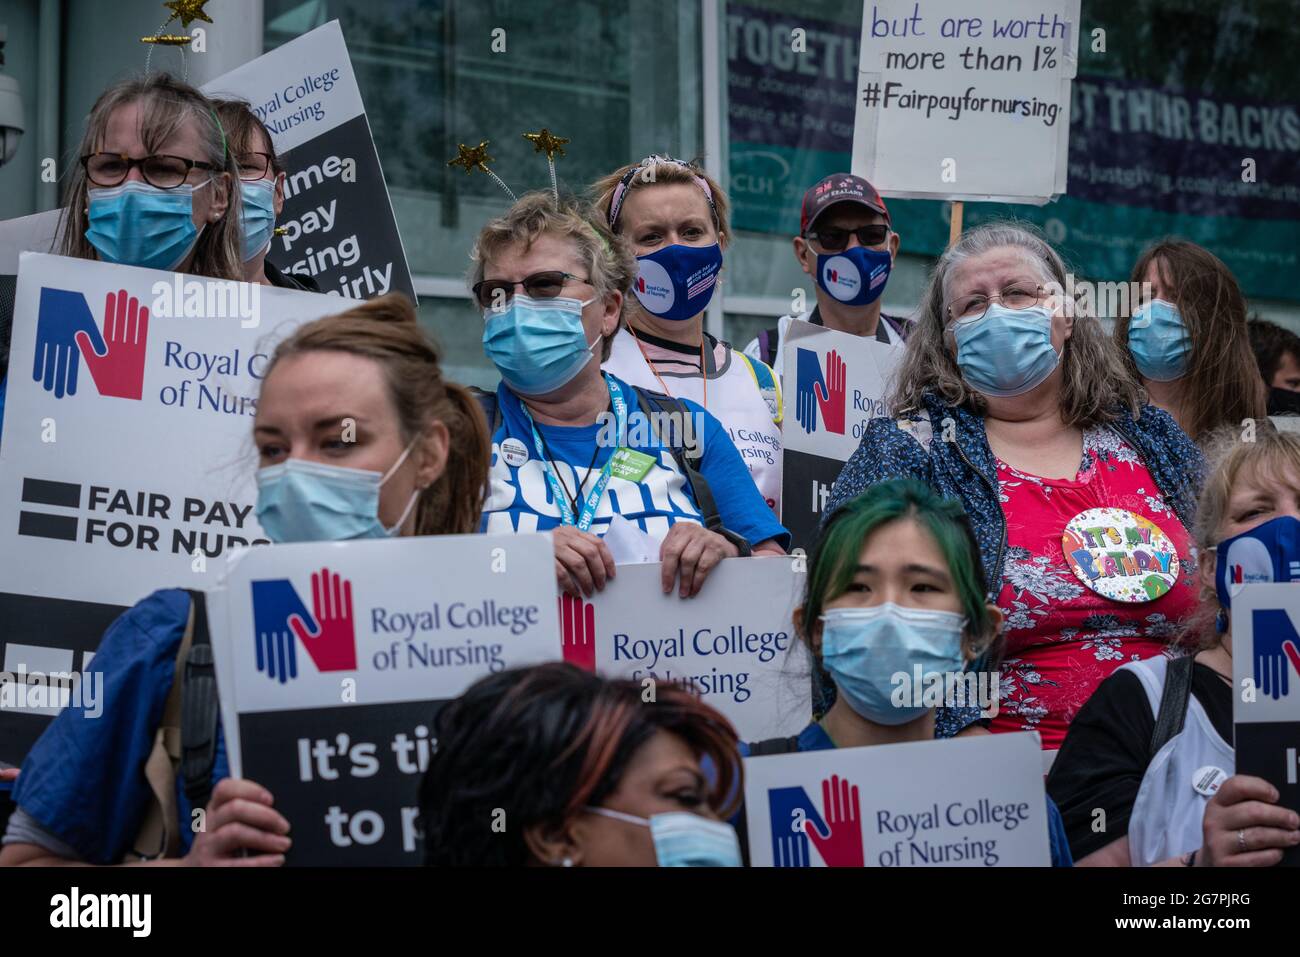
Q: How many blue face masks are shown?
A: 11